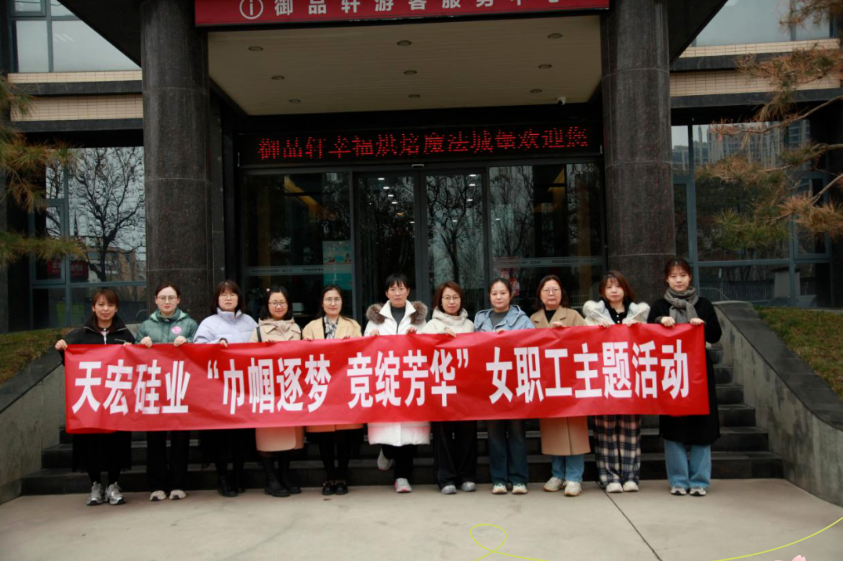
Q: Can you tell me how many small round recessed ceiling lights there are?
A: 9